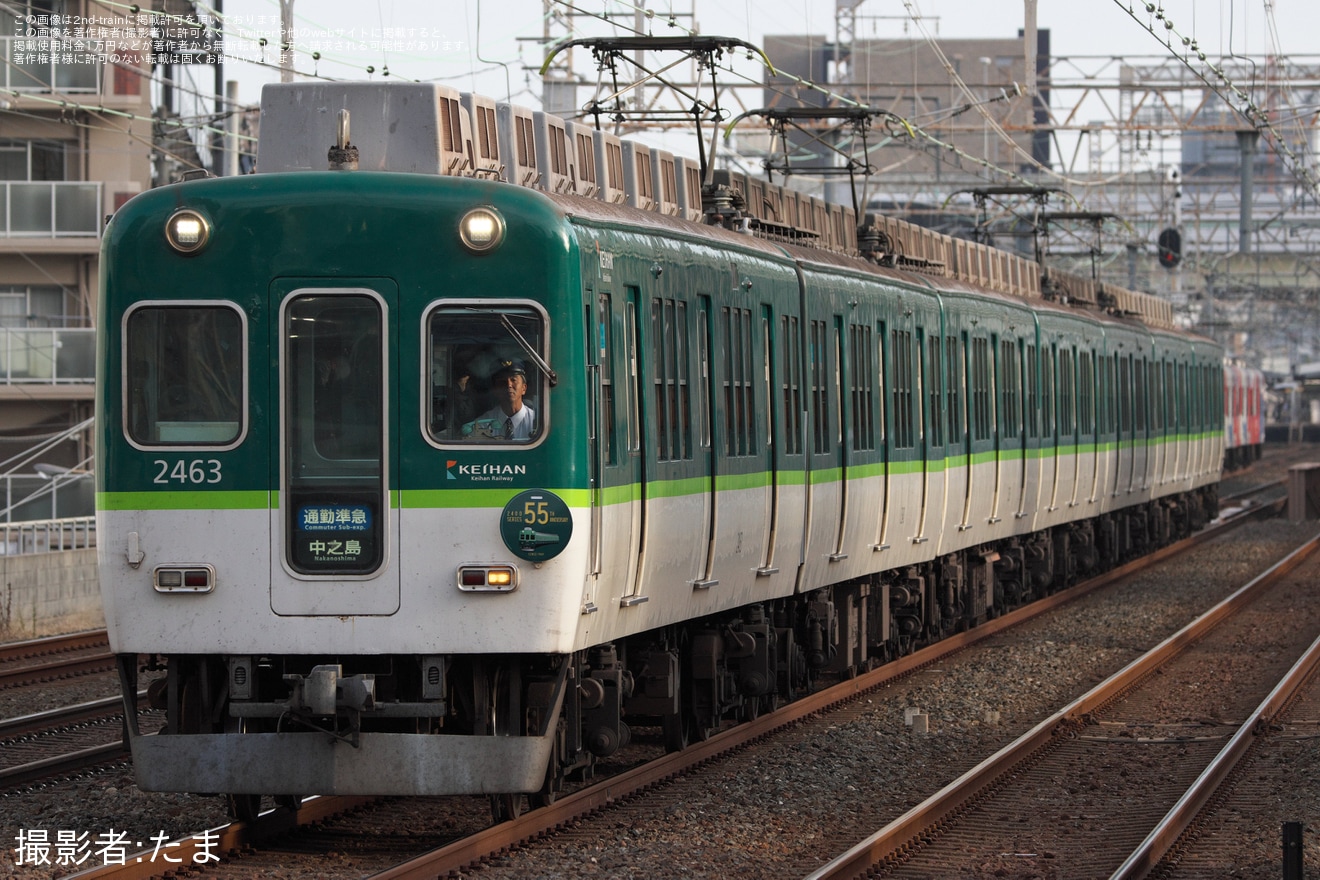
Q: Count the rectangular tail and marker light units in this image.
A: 2